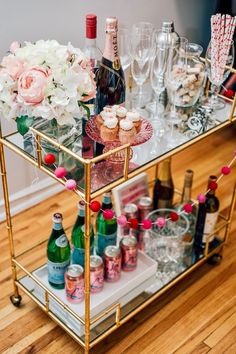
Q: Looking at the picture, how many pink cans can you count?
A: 6